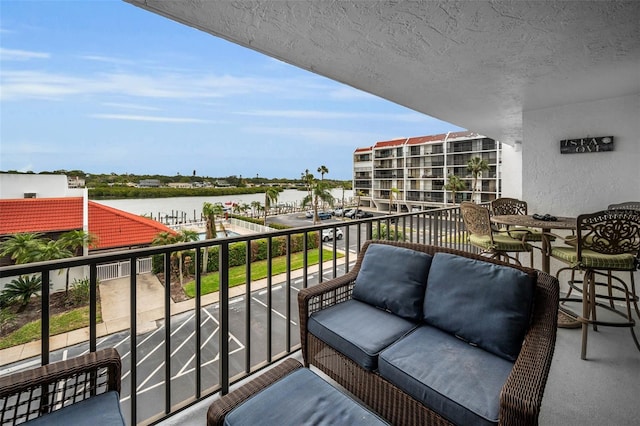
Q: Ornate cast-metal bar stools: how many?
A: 4